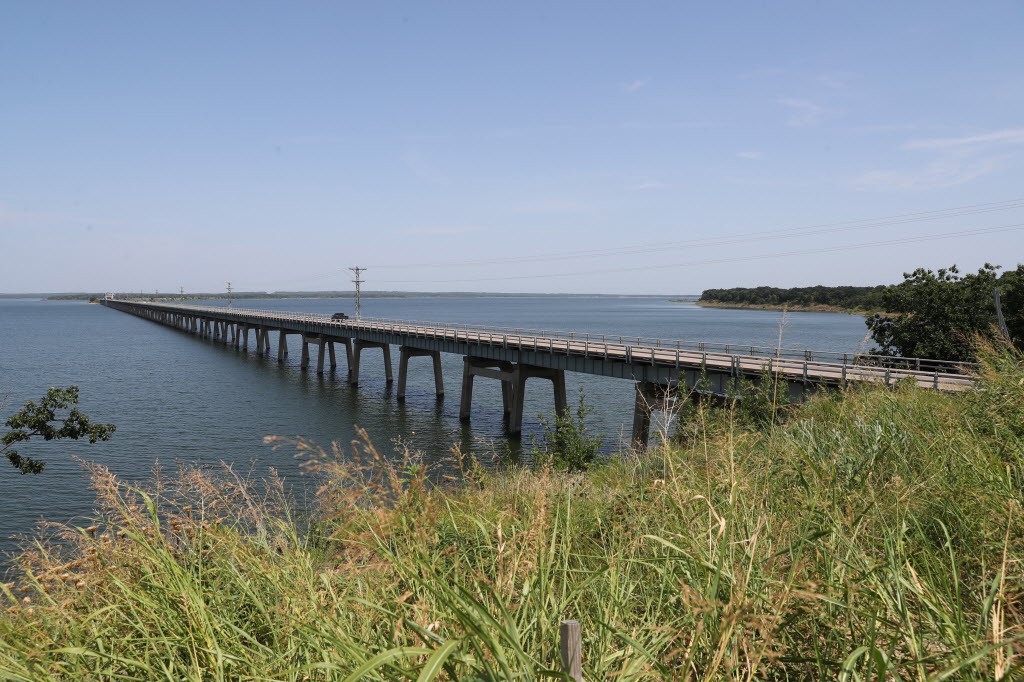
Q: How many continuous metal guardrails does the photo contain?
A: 2